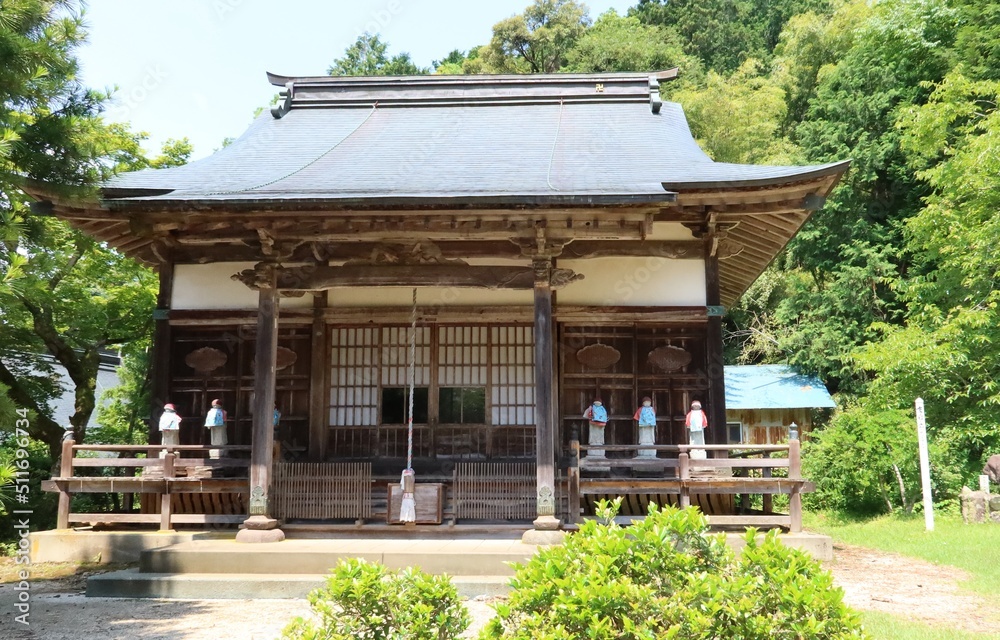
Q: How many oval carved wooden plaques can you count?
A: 4